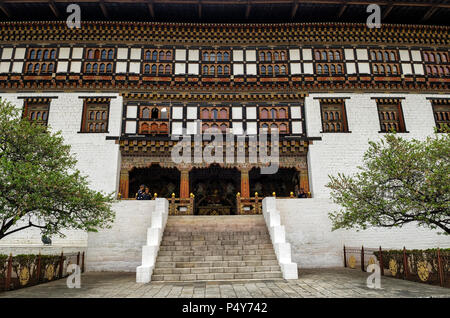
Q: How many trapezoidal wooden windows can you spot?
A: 5